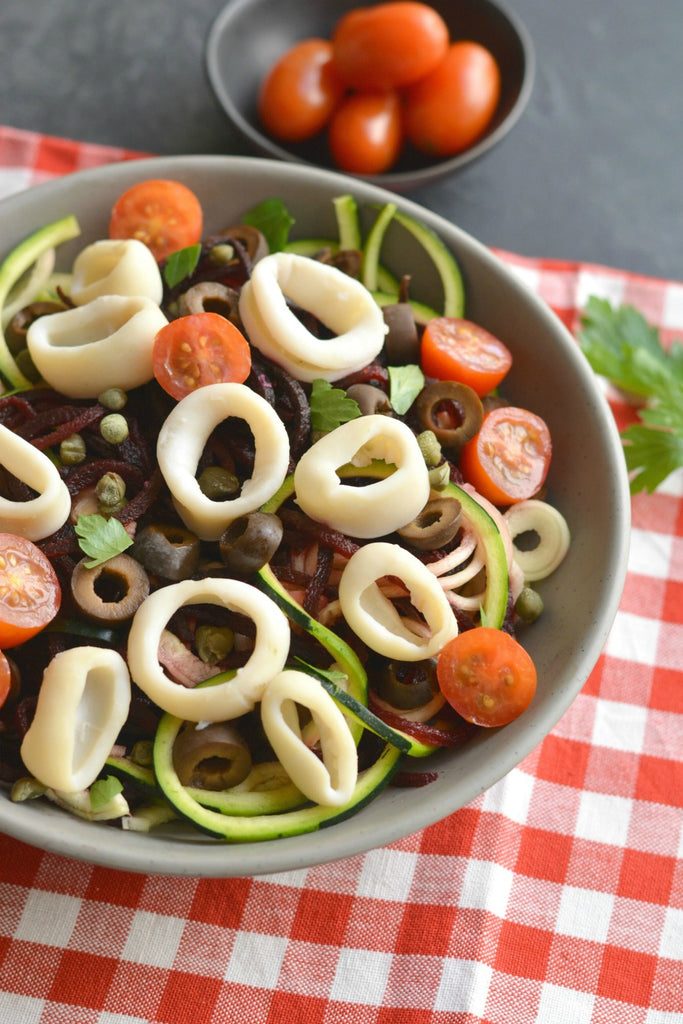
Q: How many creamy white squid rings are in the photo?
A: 10